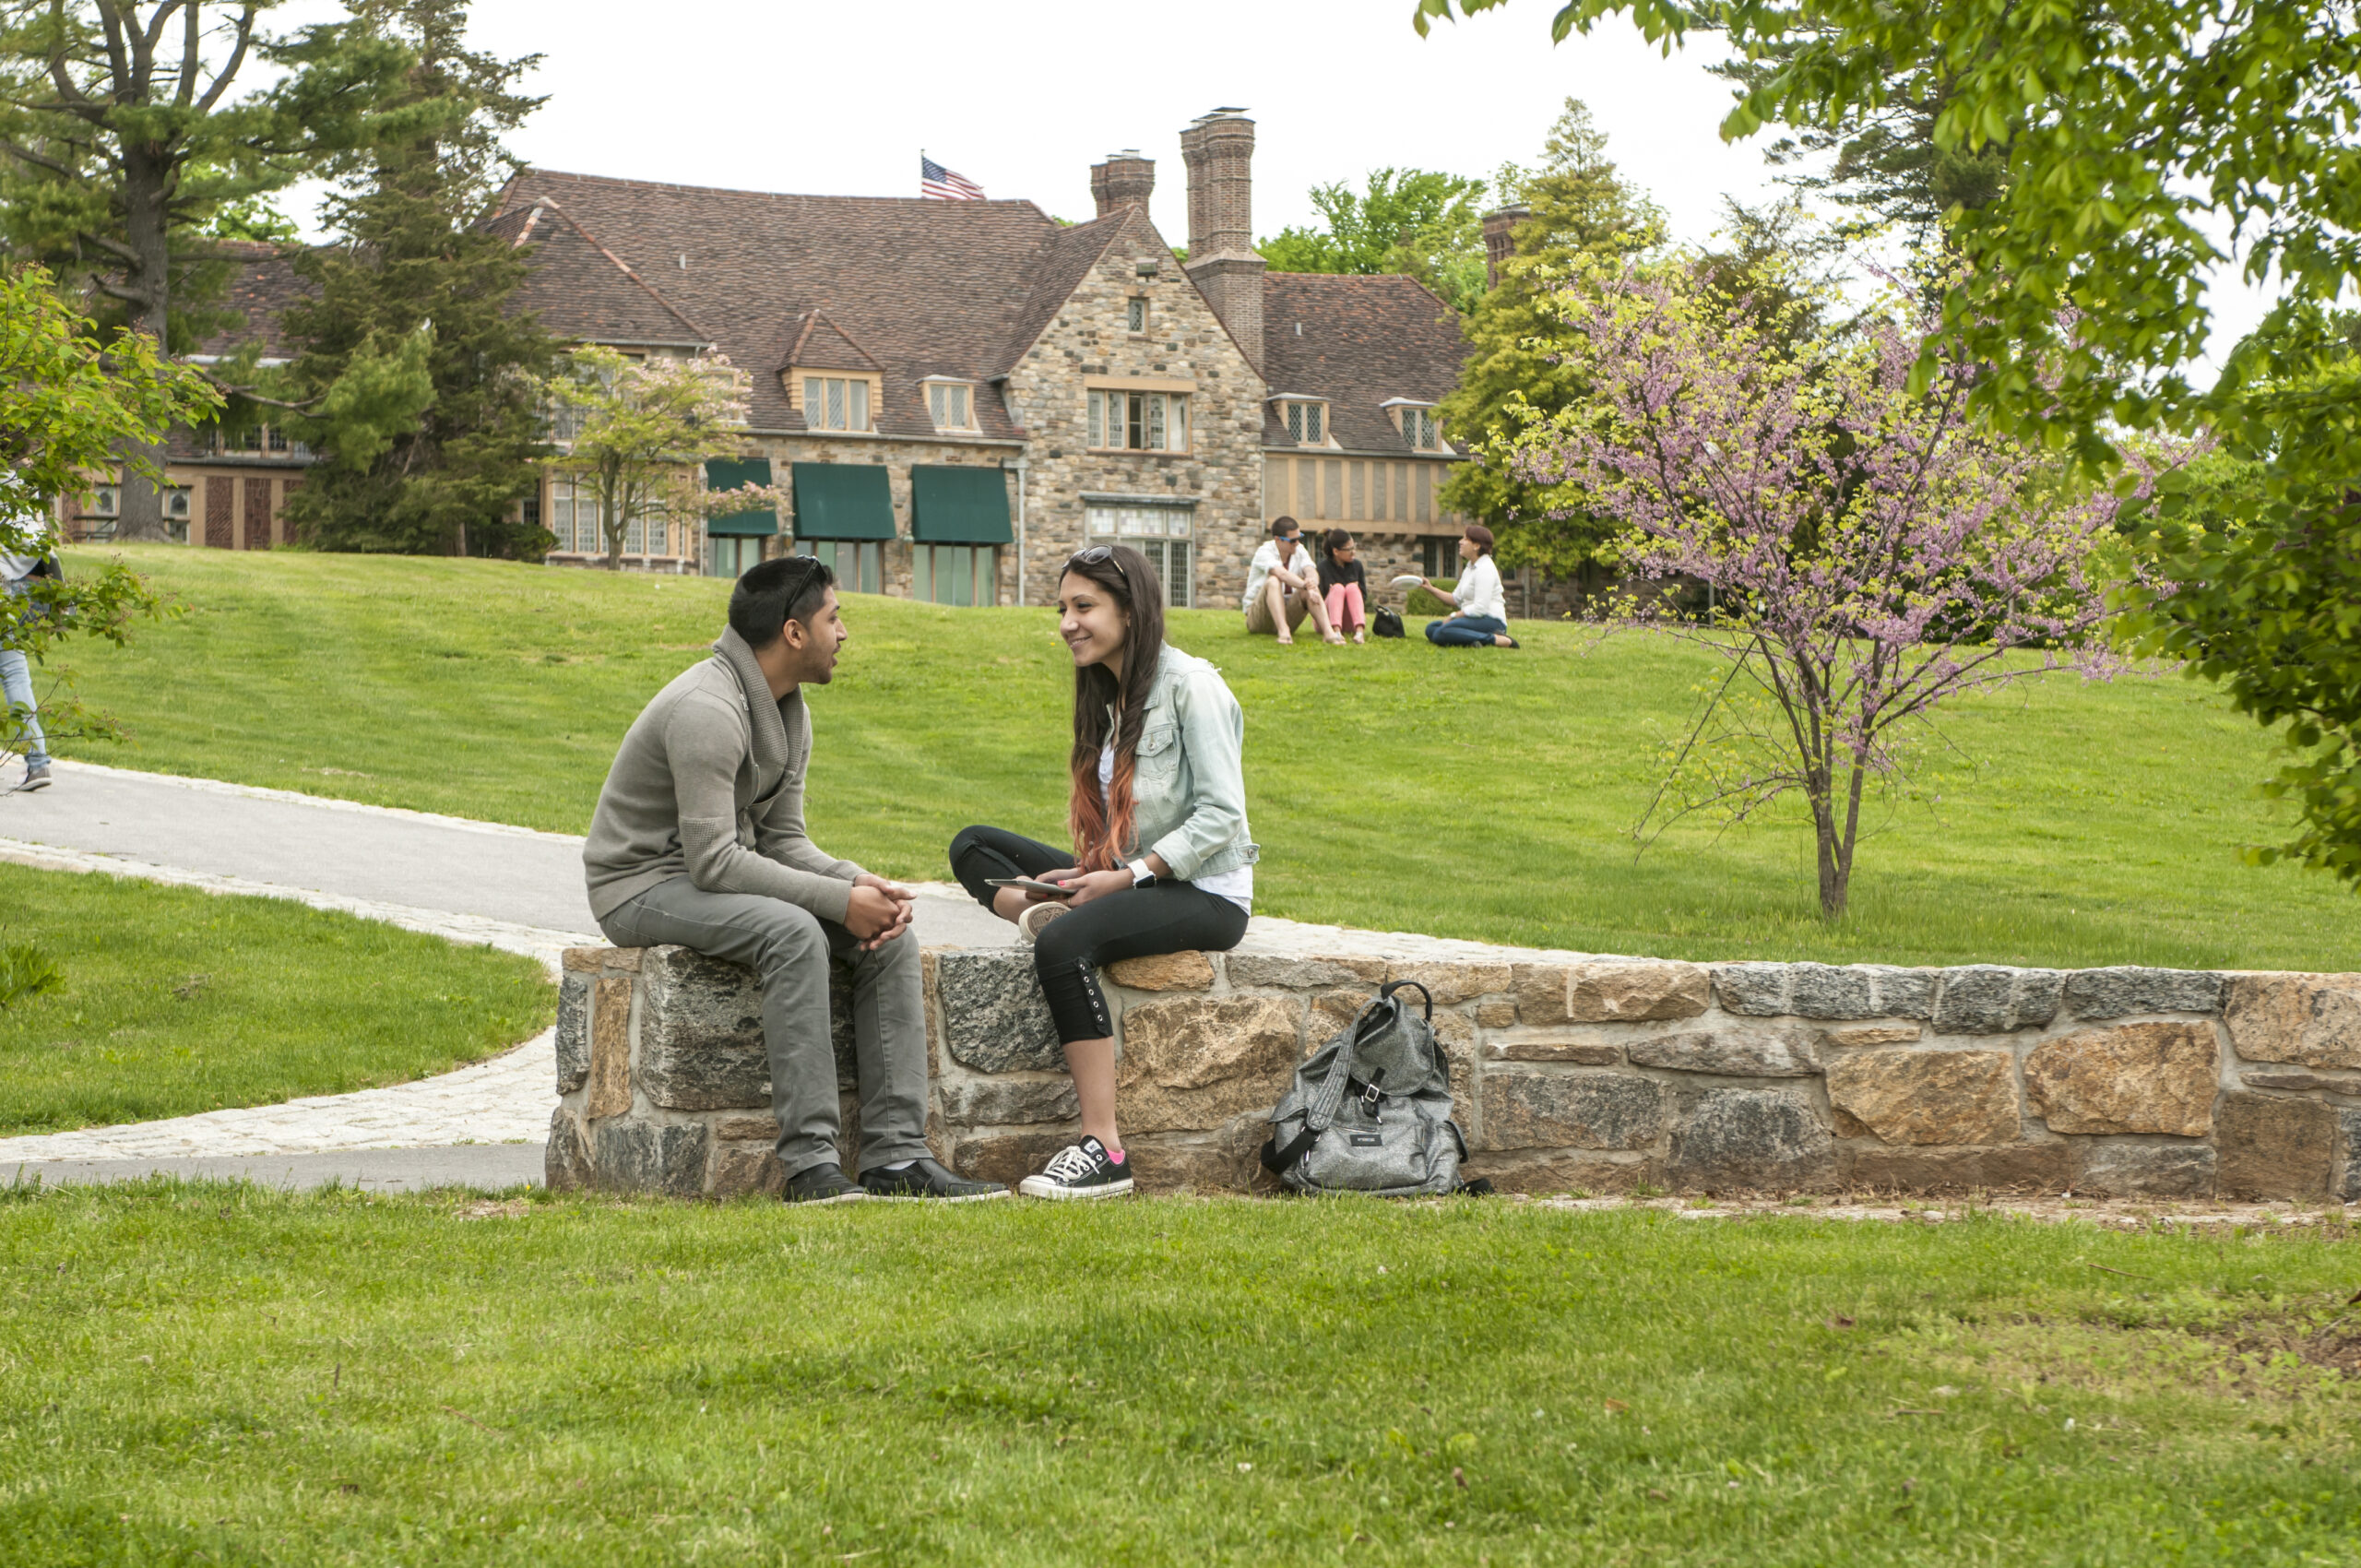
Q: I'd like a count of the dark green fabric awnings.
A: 3